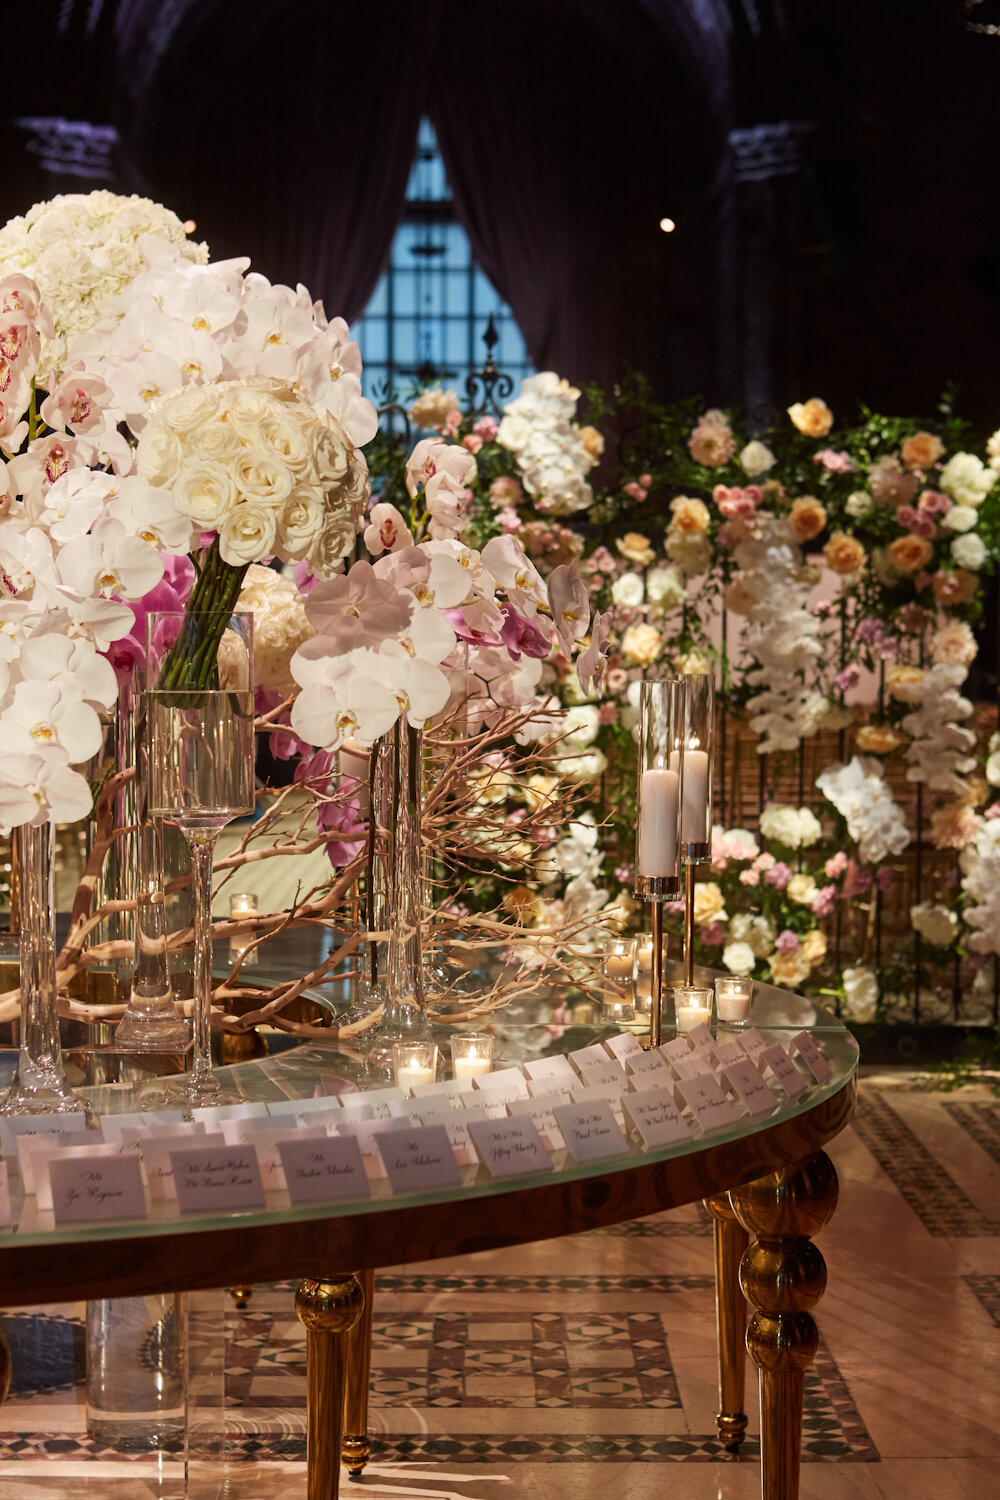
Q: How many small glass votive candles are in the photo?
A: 7